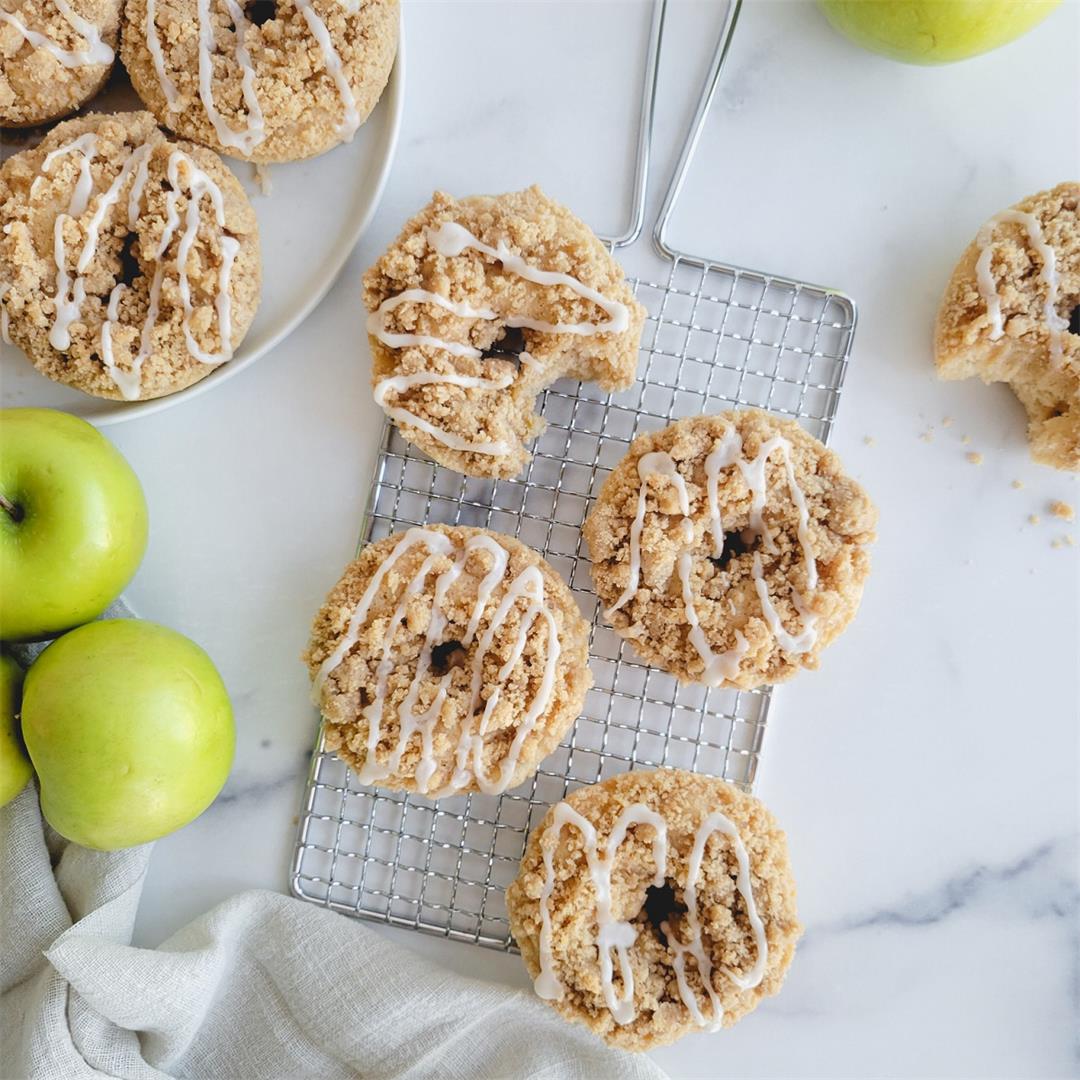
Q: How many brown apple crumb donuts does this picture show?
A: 8